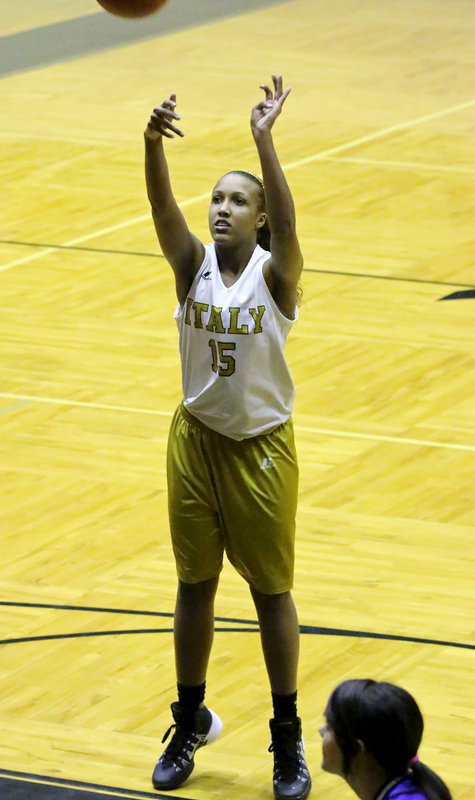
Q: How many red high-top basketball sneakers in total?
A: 0